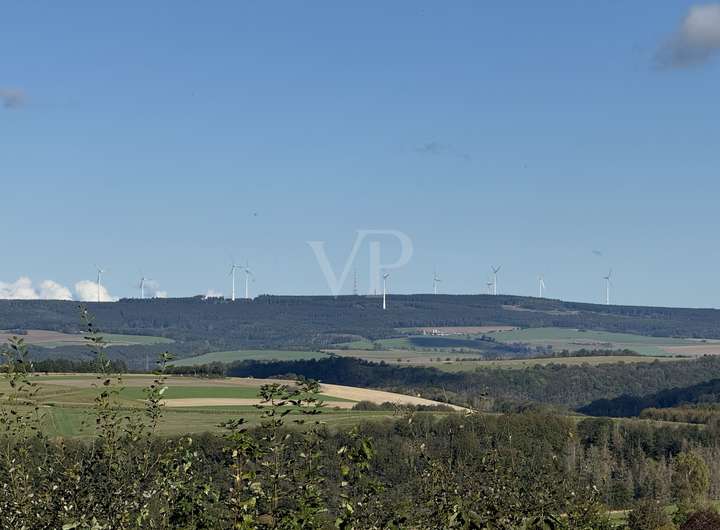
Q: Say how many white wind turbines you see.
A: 10